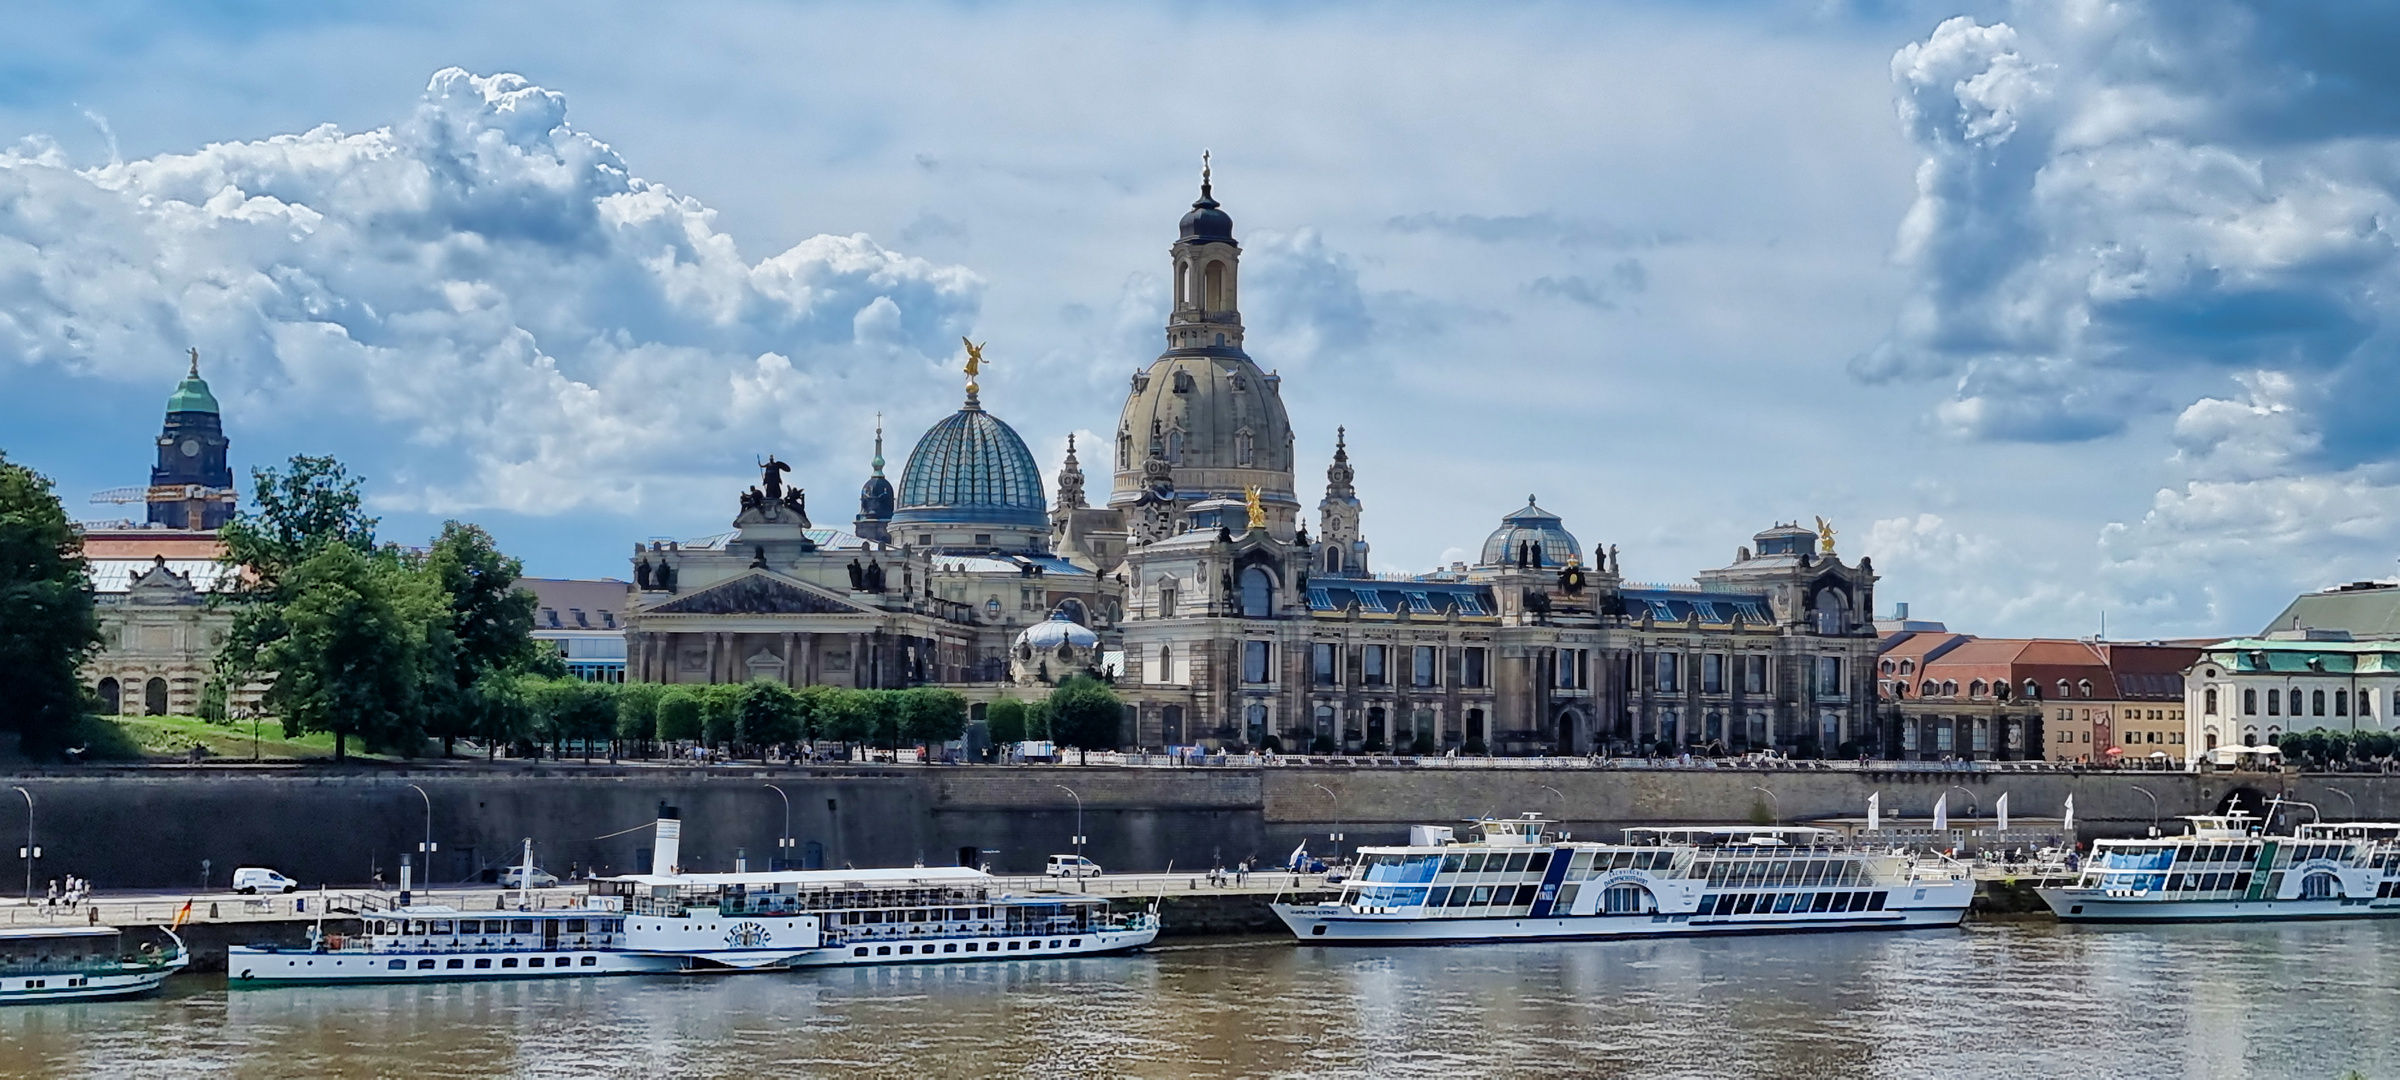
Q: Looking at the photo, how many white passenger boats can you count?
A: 4